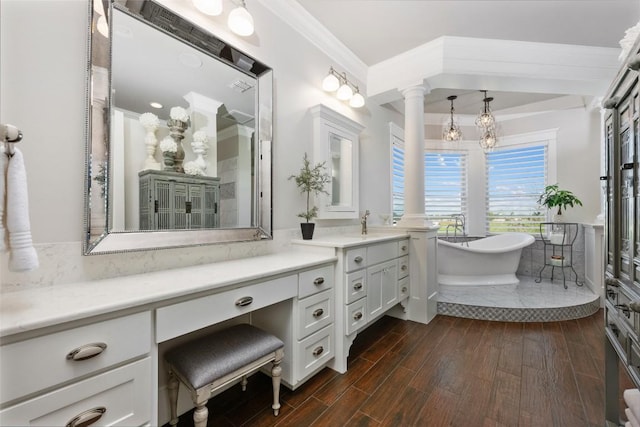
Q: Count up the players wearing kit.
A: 0